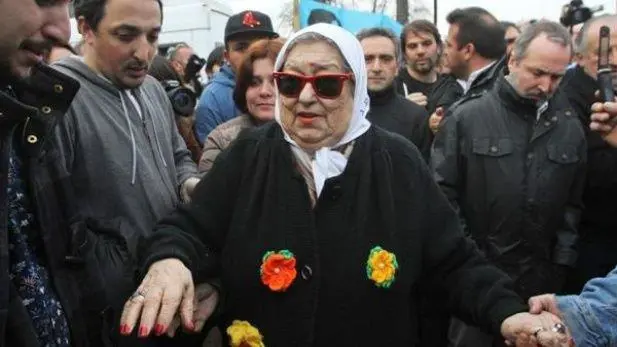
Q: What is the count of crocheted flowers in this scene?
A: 3